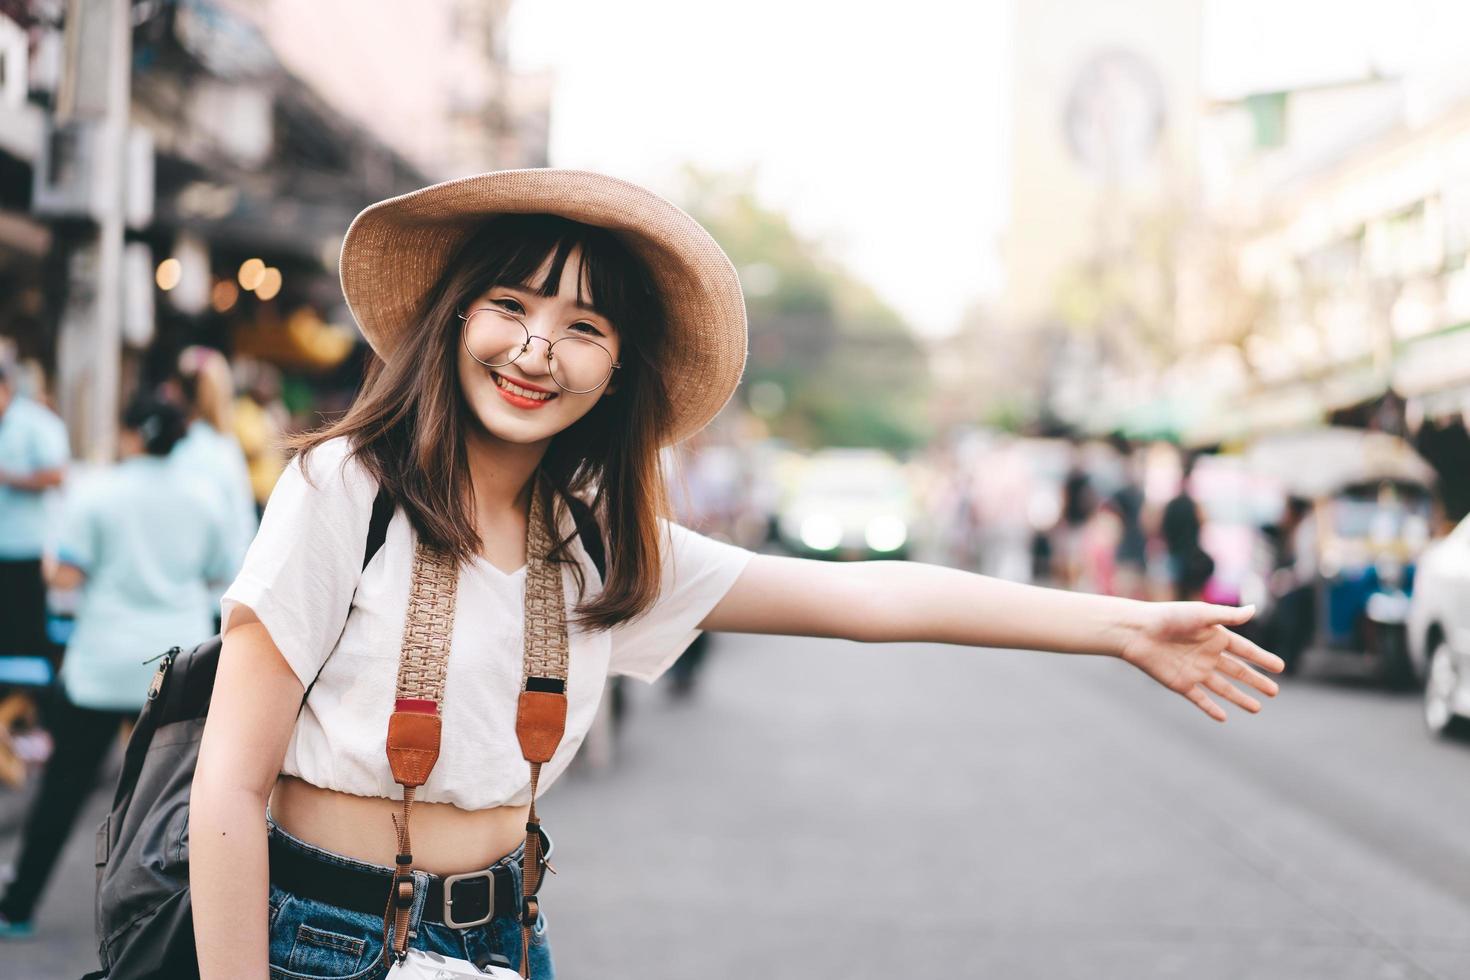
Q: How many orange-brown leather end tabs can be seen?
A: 2